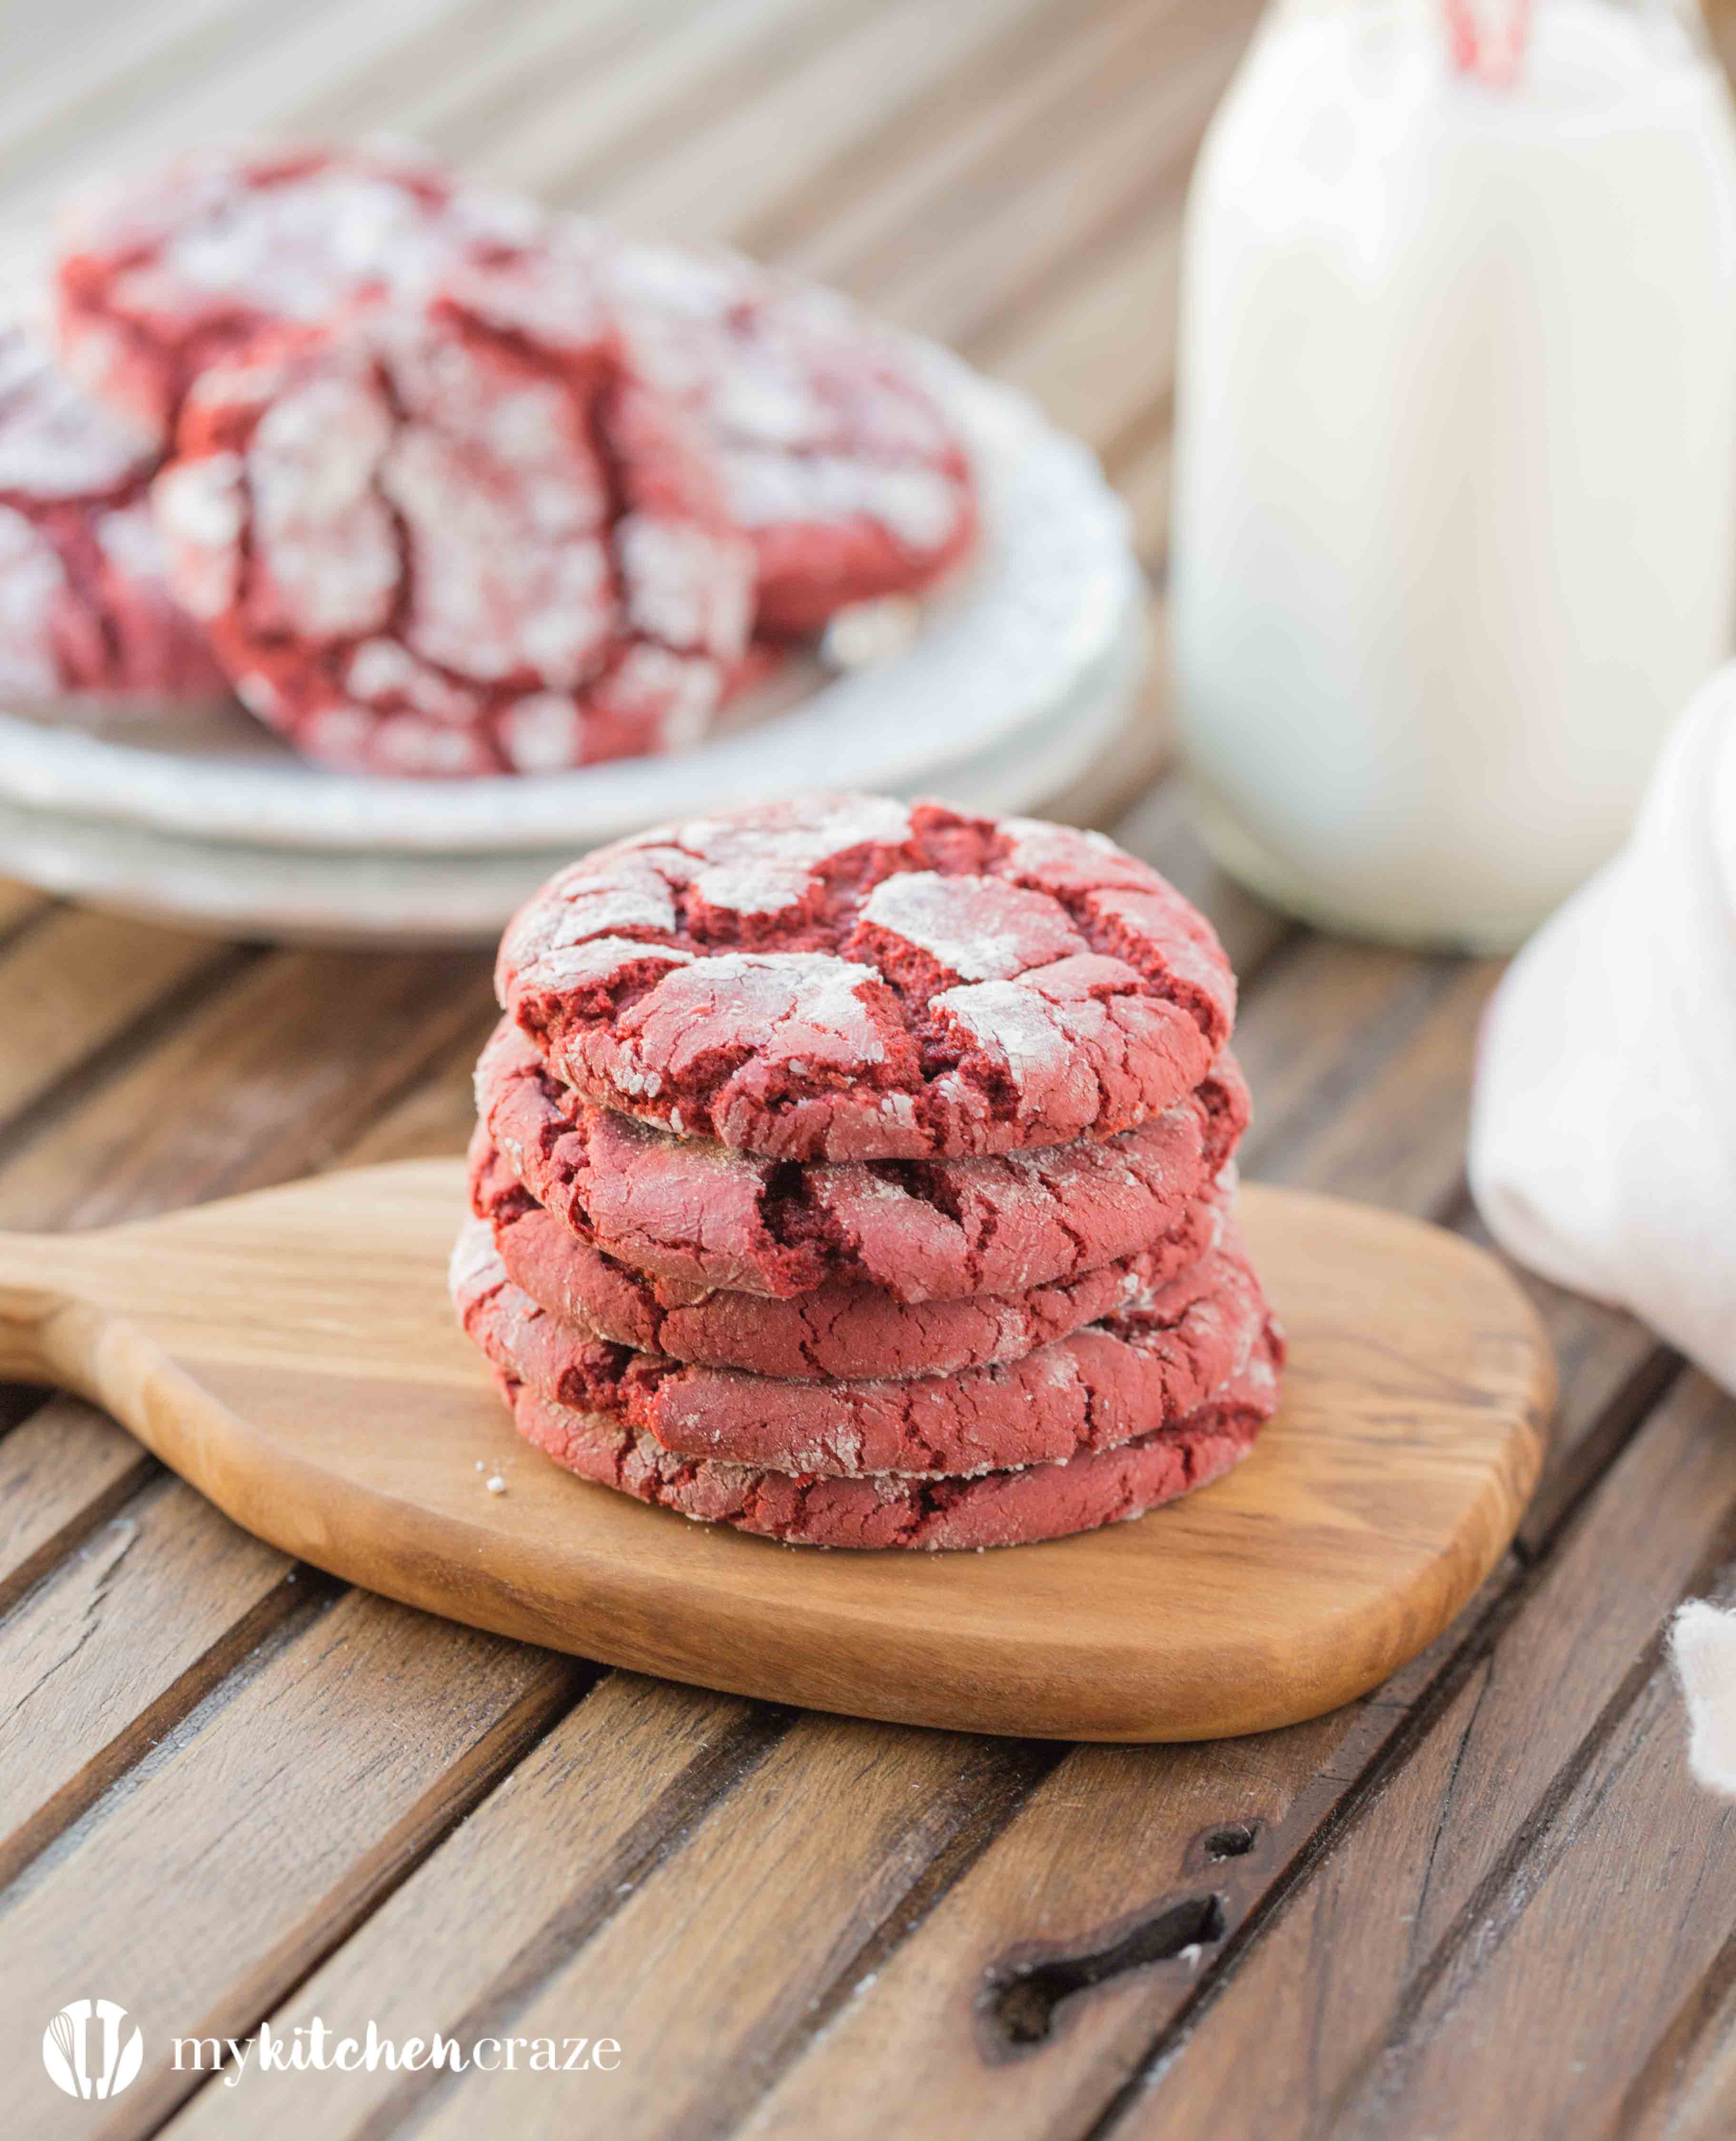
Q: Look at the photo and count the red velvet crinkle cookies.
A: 9